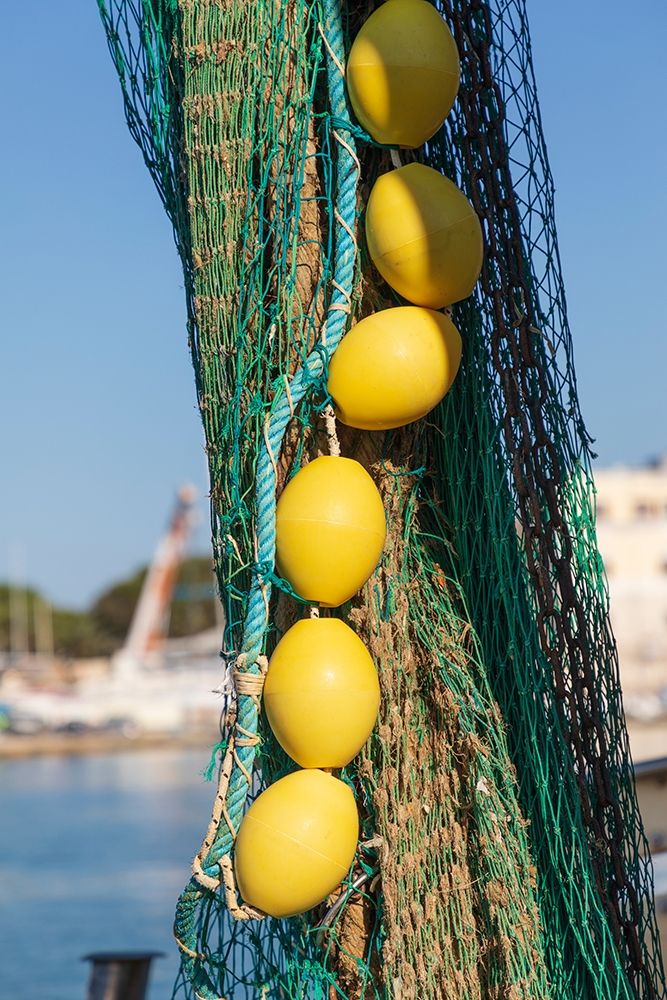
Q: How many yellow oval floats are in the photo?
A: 6